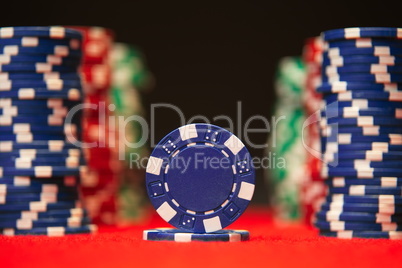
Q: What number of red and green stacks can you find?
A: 4